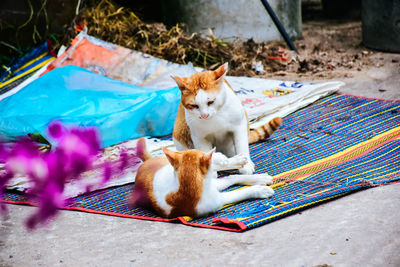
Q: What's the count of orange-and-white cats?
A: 2